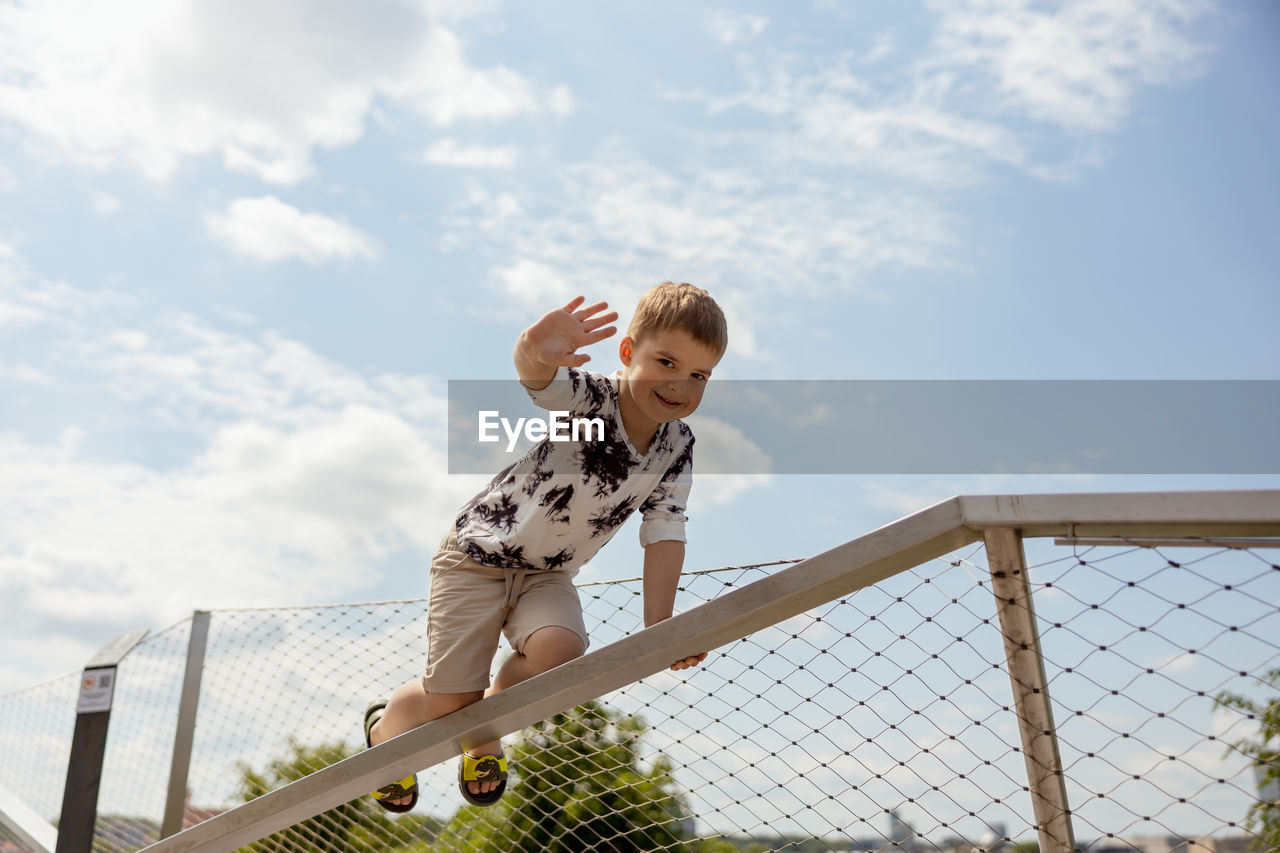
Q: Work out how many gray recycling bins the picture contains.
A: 0